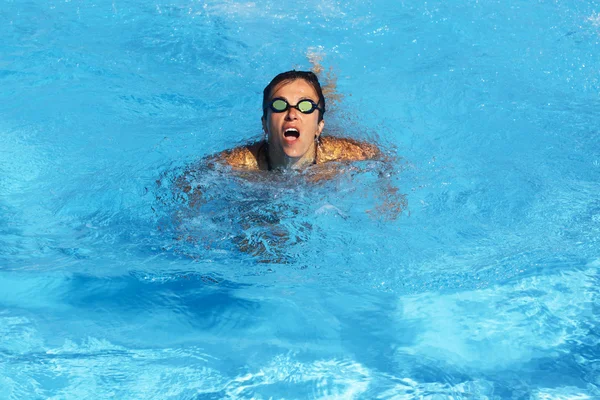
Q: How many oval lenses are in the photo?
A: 2